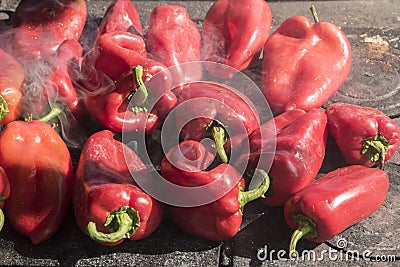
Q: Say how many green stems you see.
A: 10